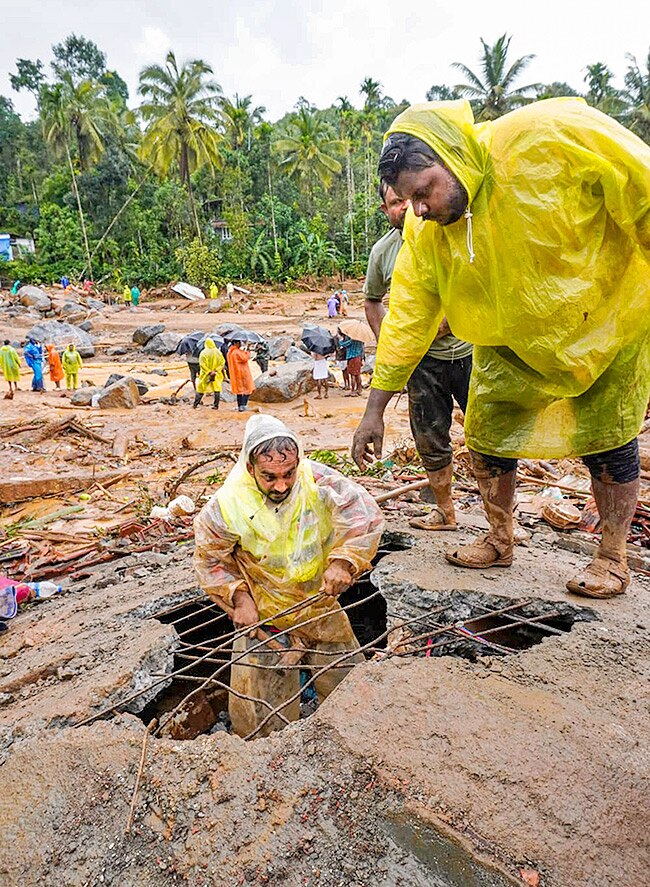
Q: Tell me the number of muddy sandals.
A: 3